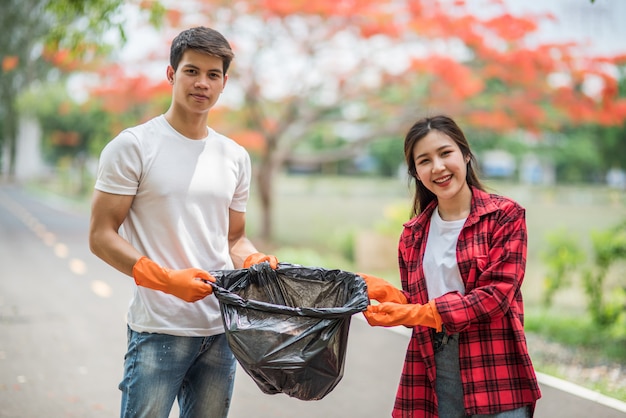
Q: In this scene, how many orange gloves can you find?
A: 4